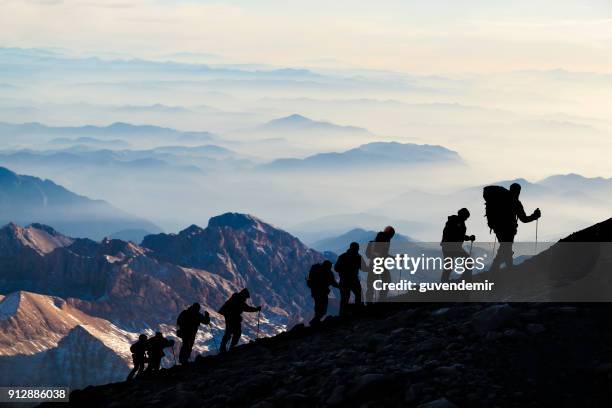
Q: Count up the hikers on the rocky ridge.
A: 9